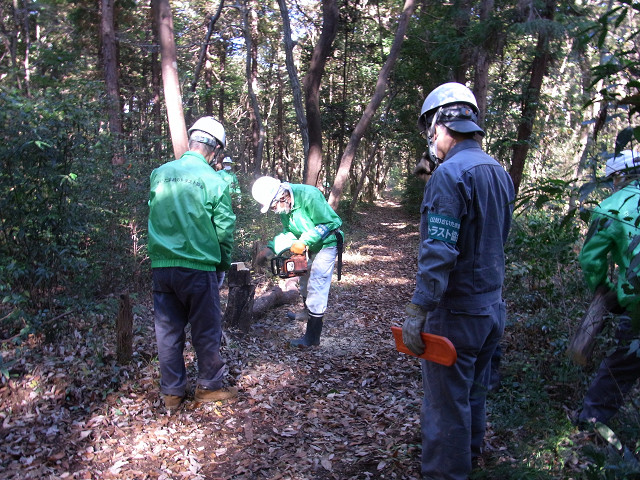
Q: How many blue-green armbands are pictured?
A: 2